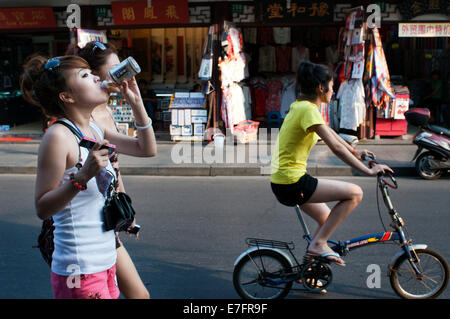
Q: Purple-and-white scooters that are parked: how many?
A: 1